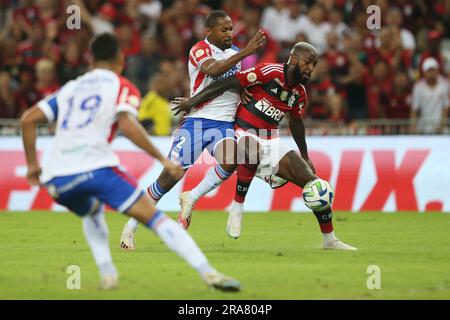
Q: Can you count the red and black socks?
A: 2